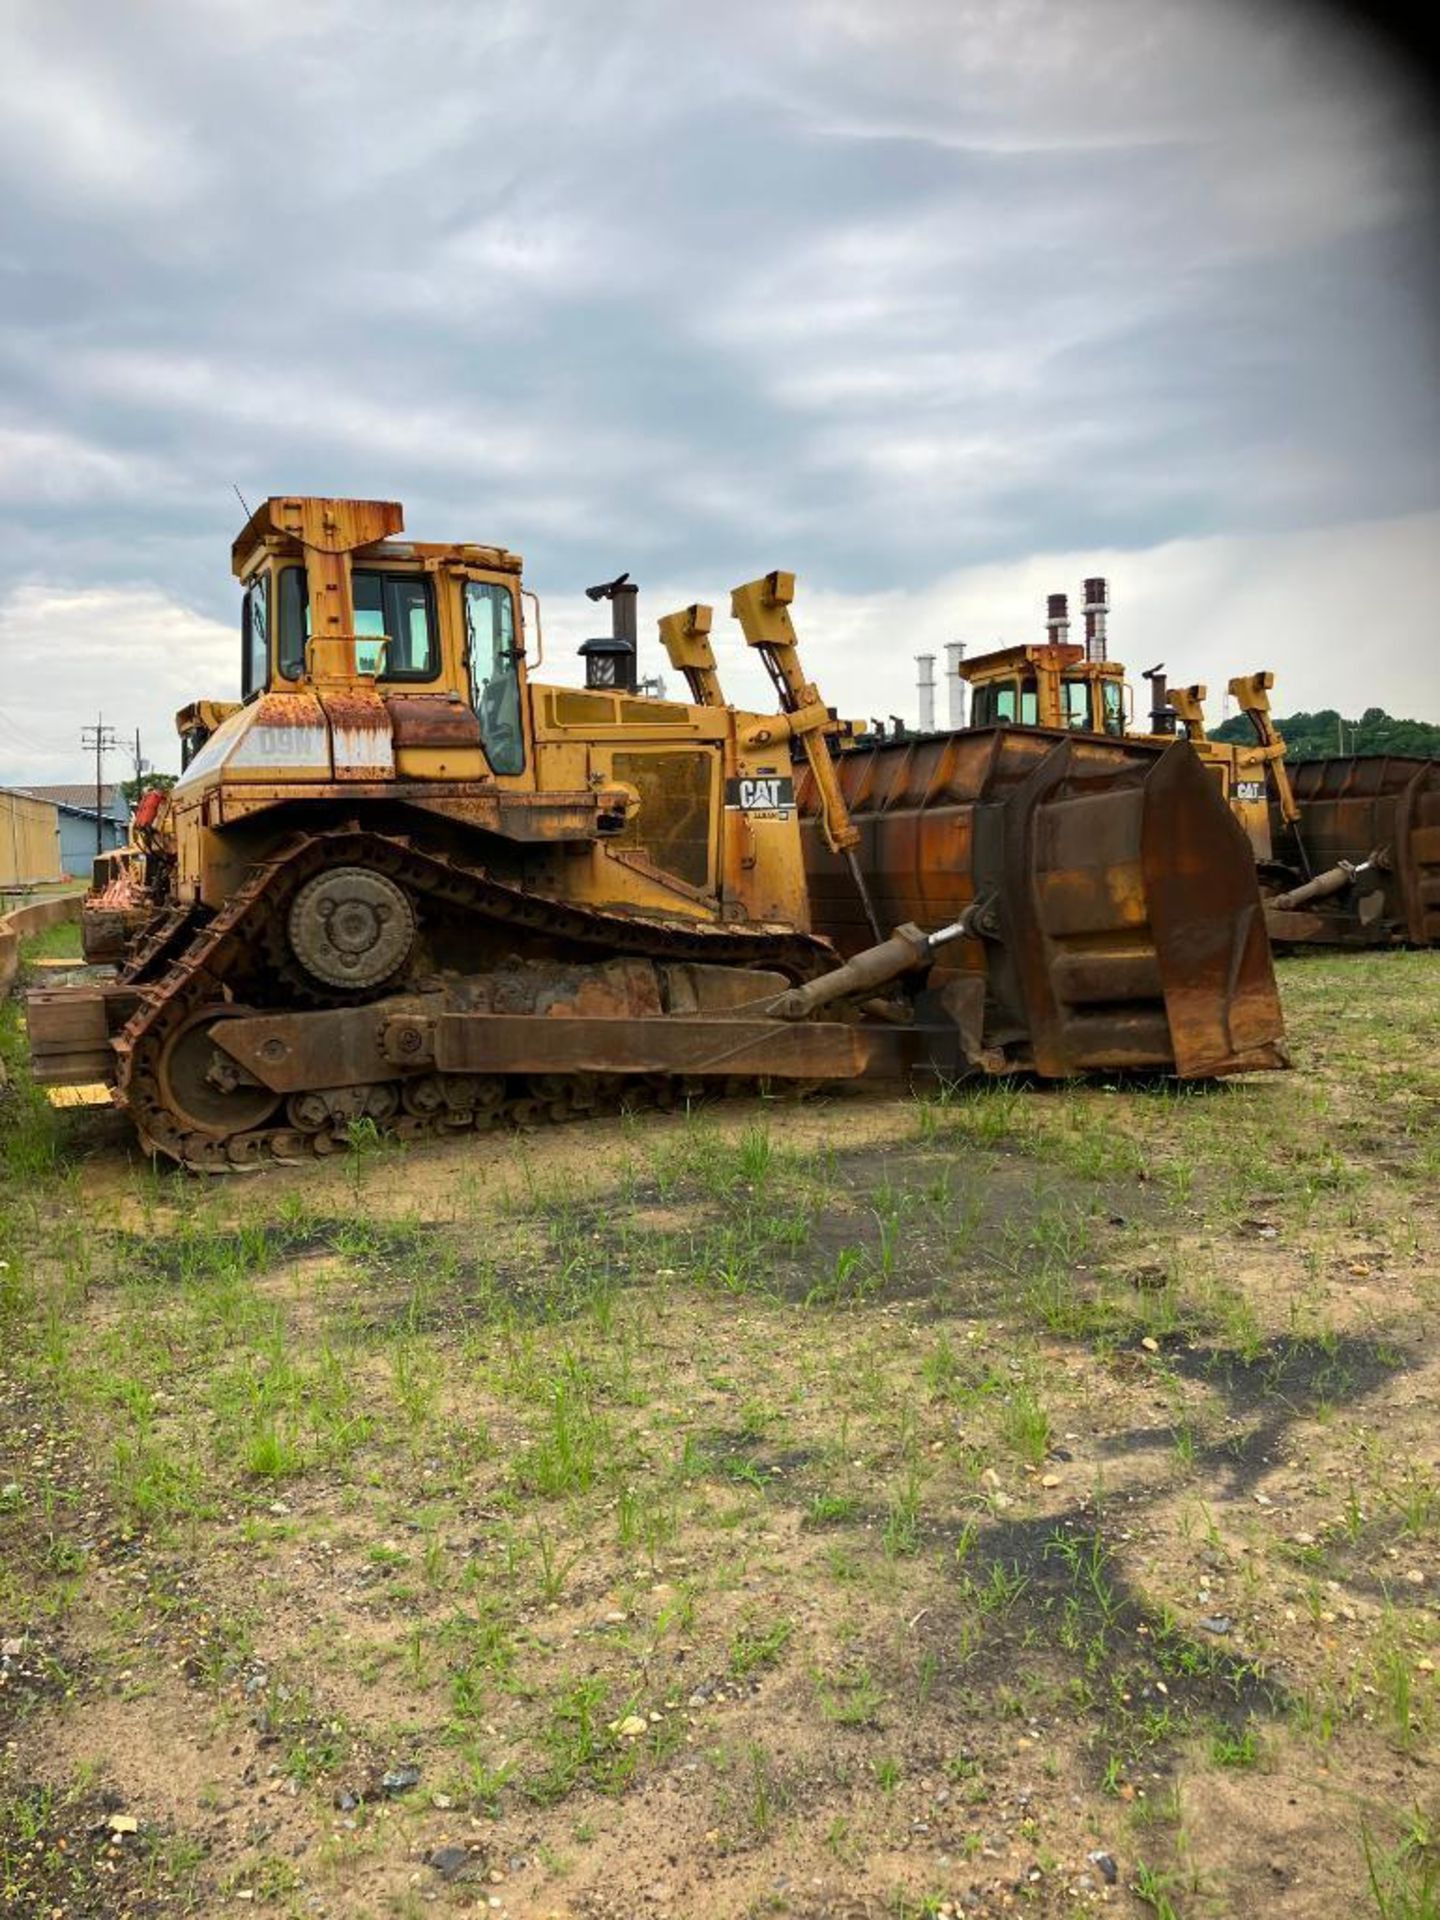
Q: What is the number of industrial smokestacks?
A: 4